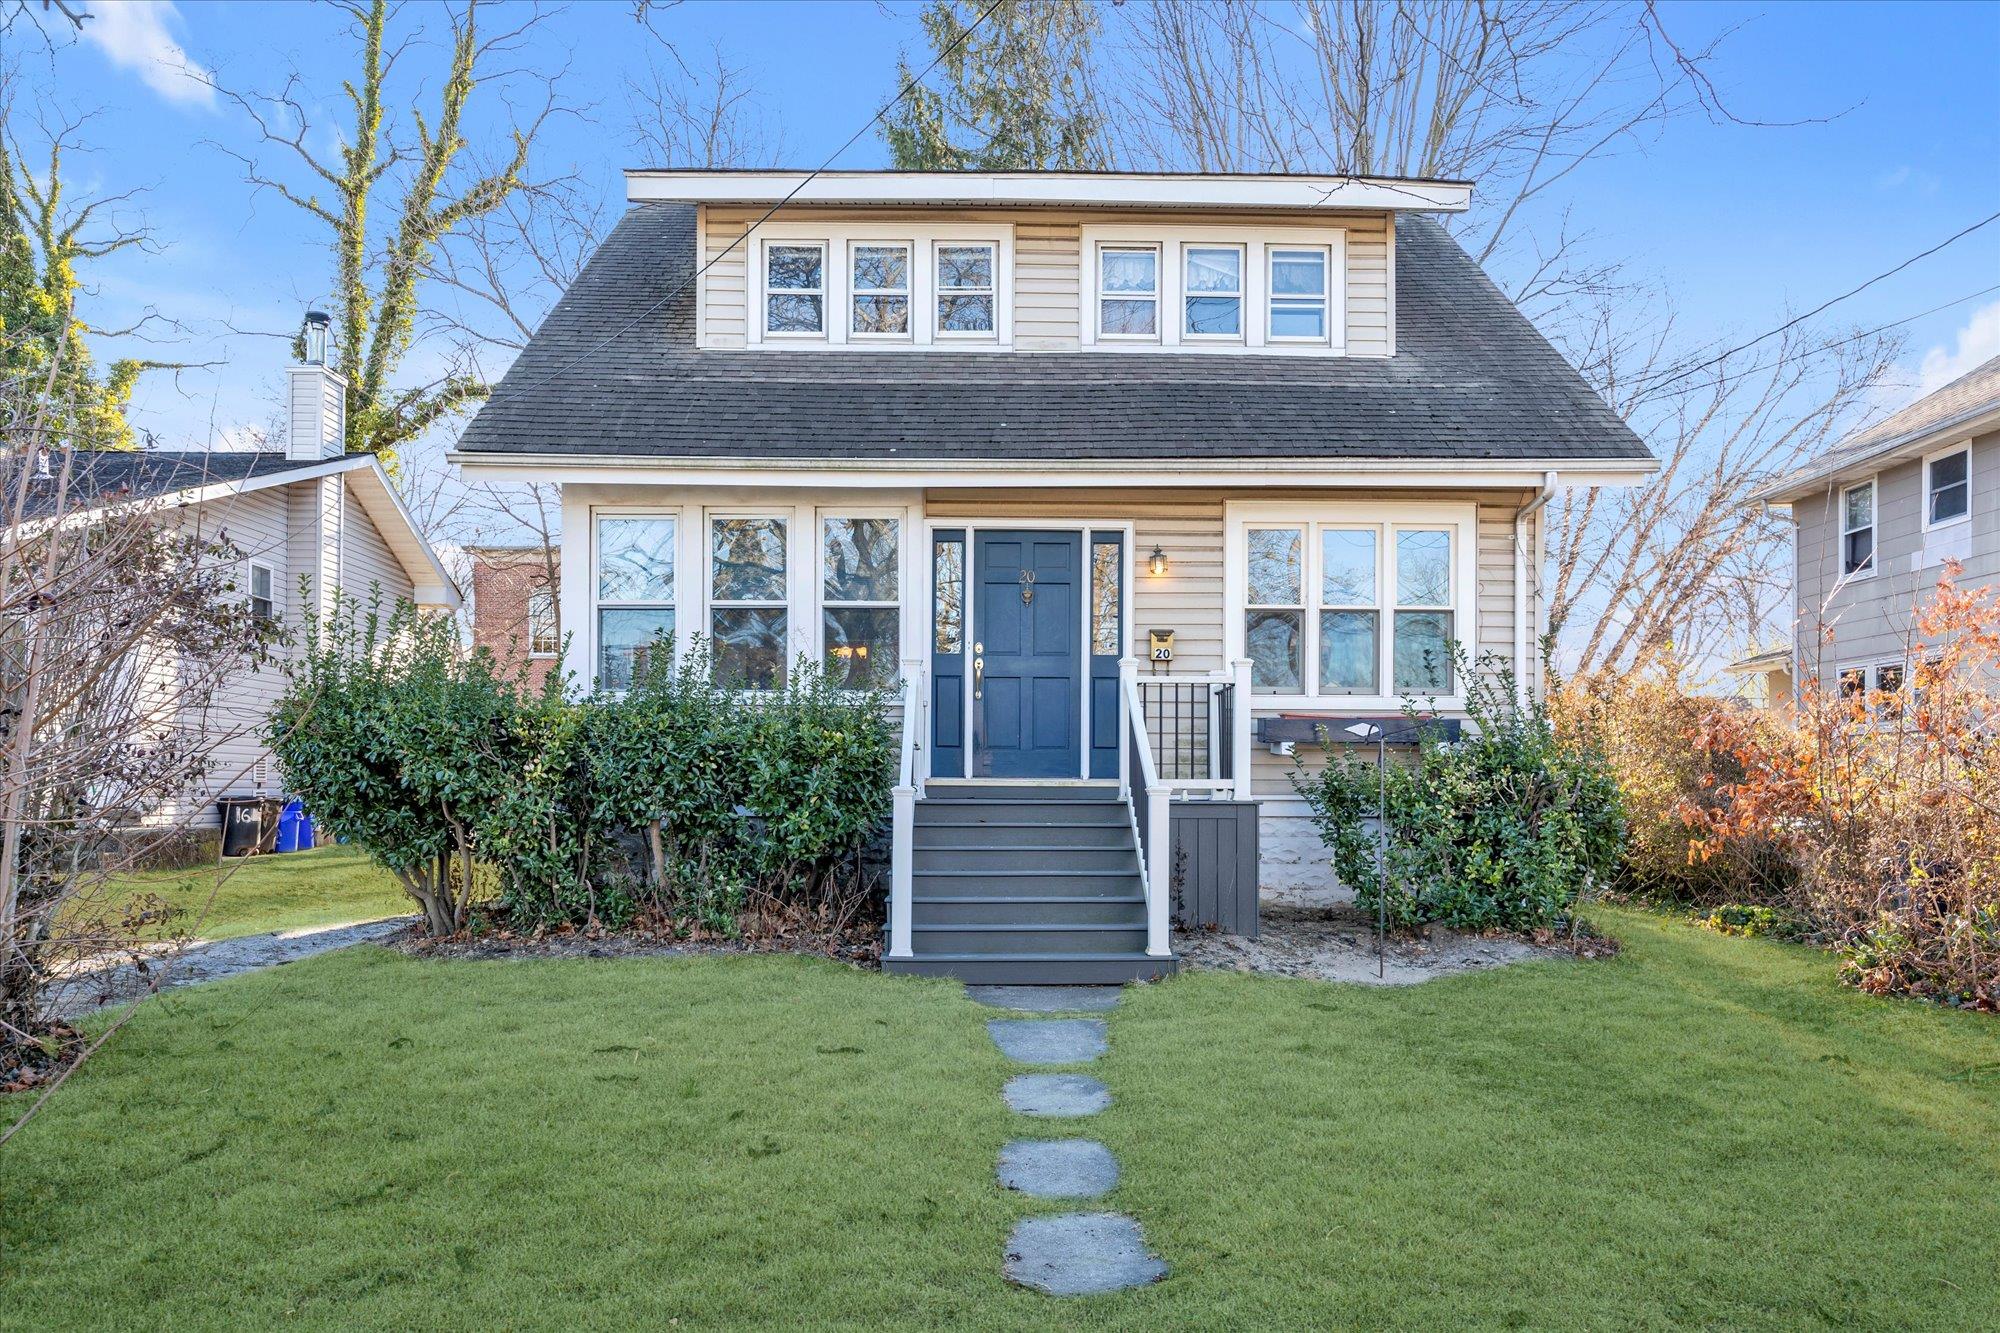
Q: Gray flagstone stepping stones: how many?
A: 5